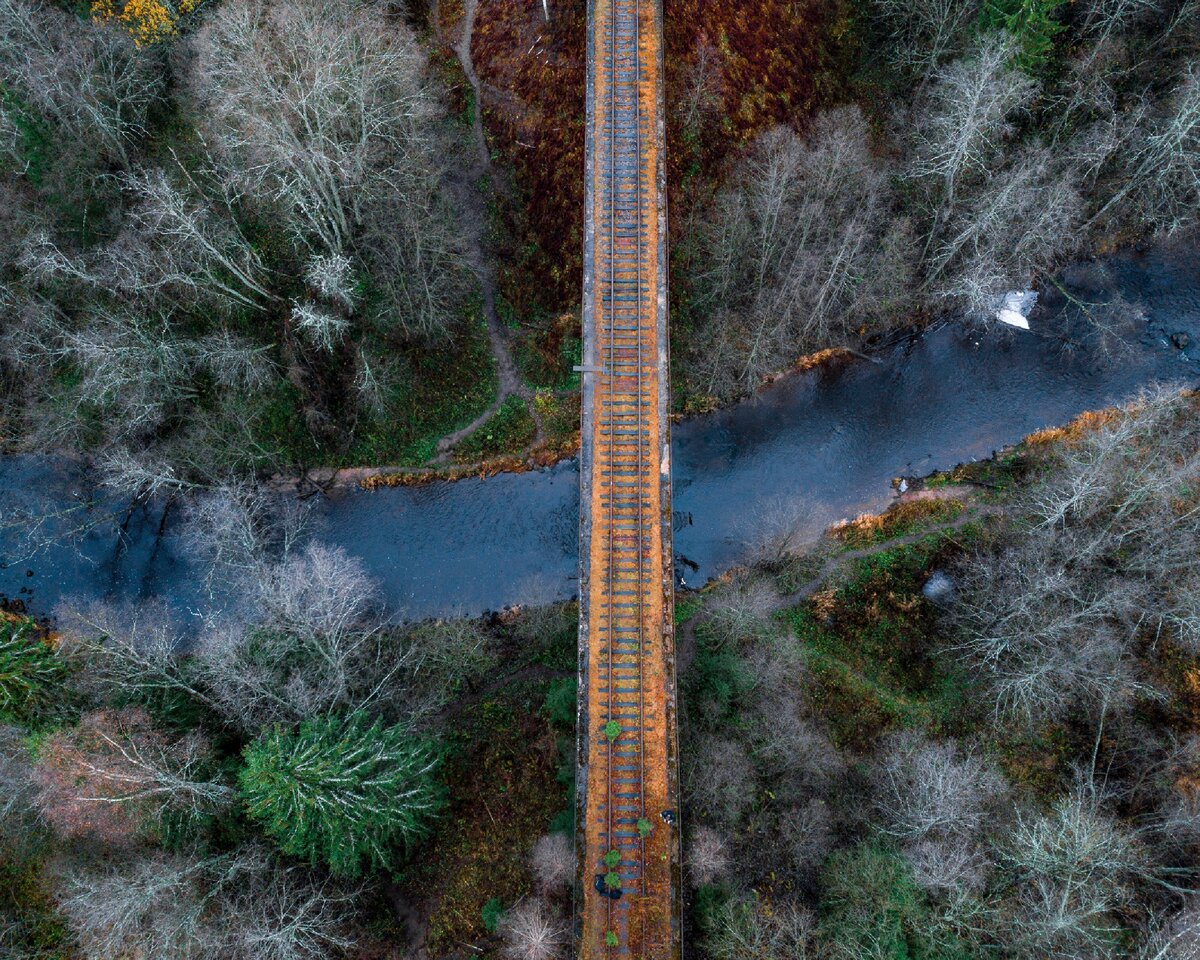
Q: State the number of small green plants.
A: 5